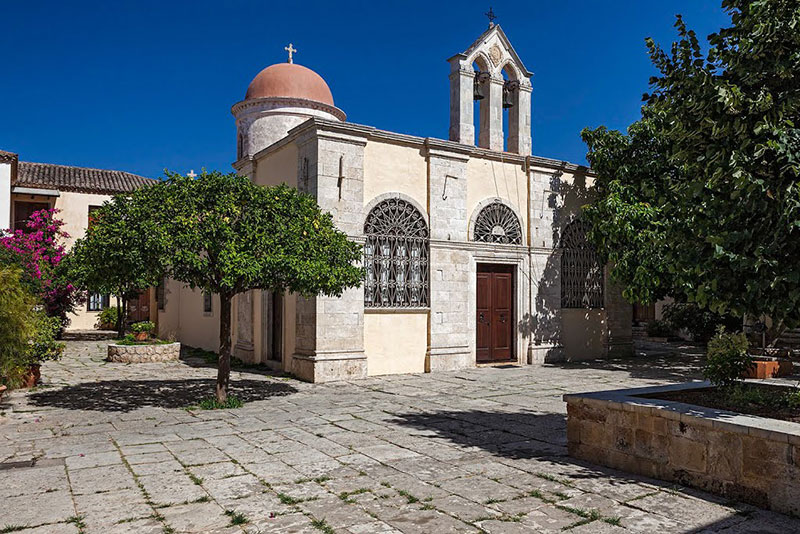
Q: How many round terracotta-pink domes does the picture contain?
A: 1